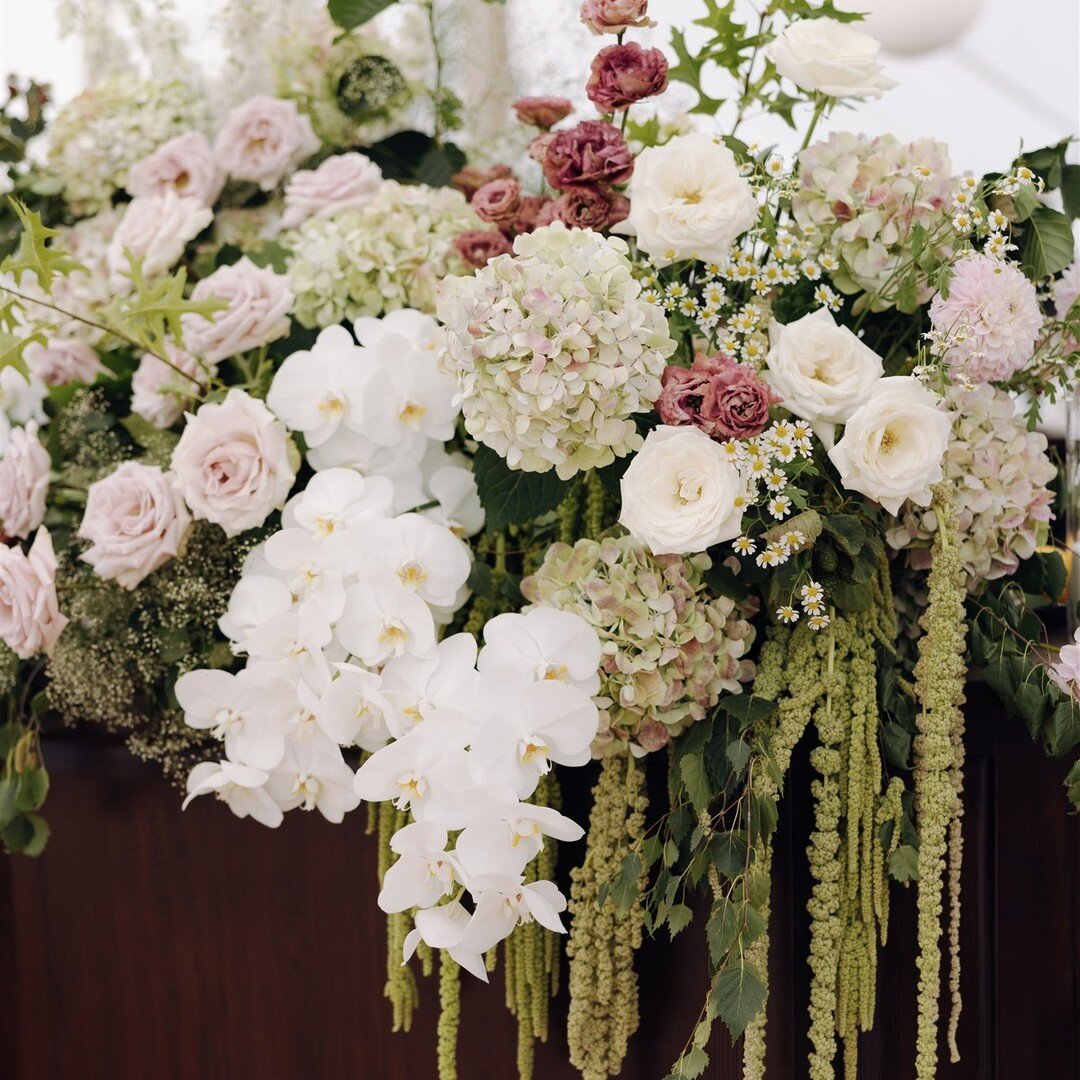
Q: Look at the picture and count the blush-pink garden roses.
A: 11